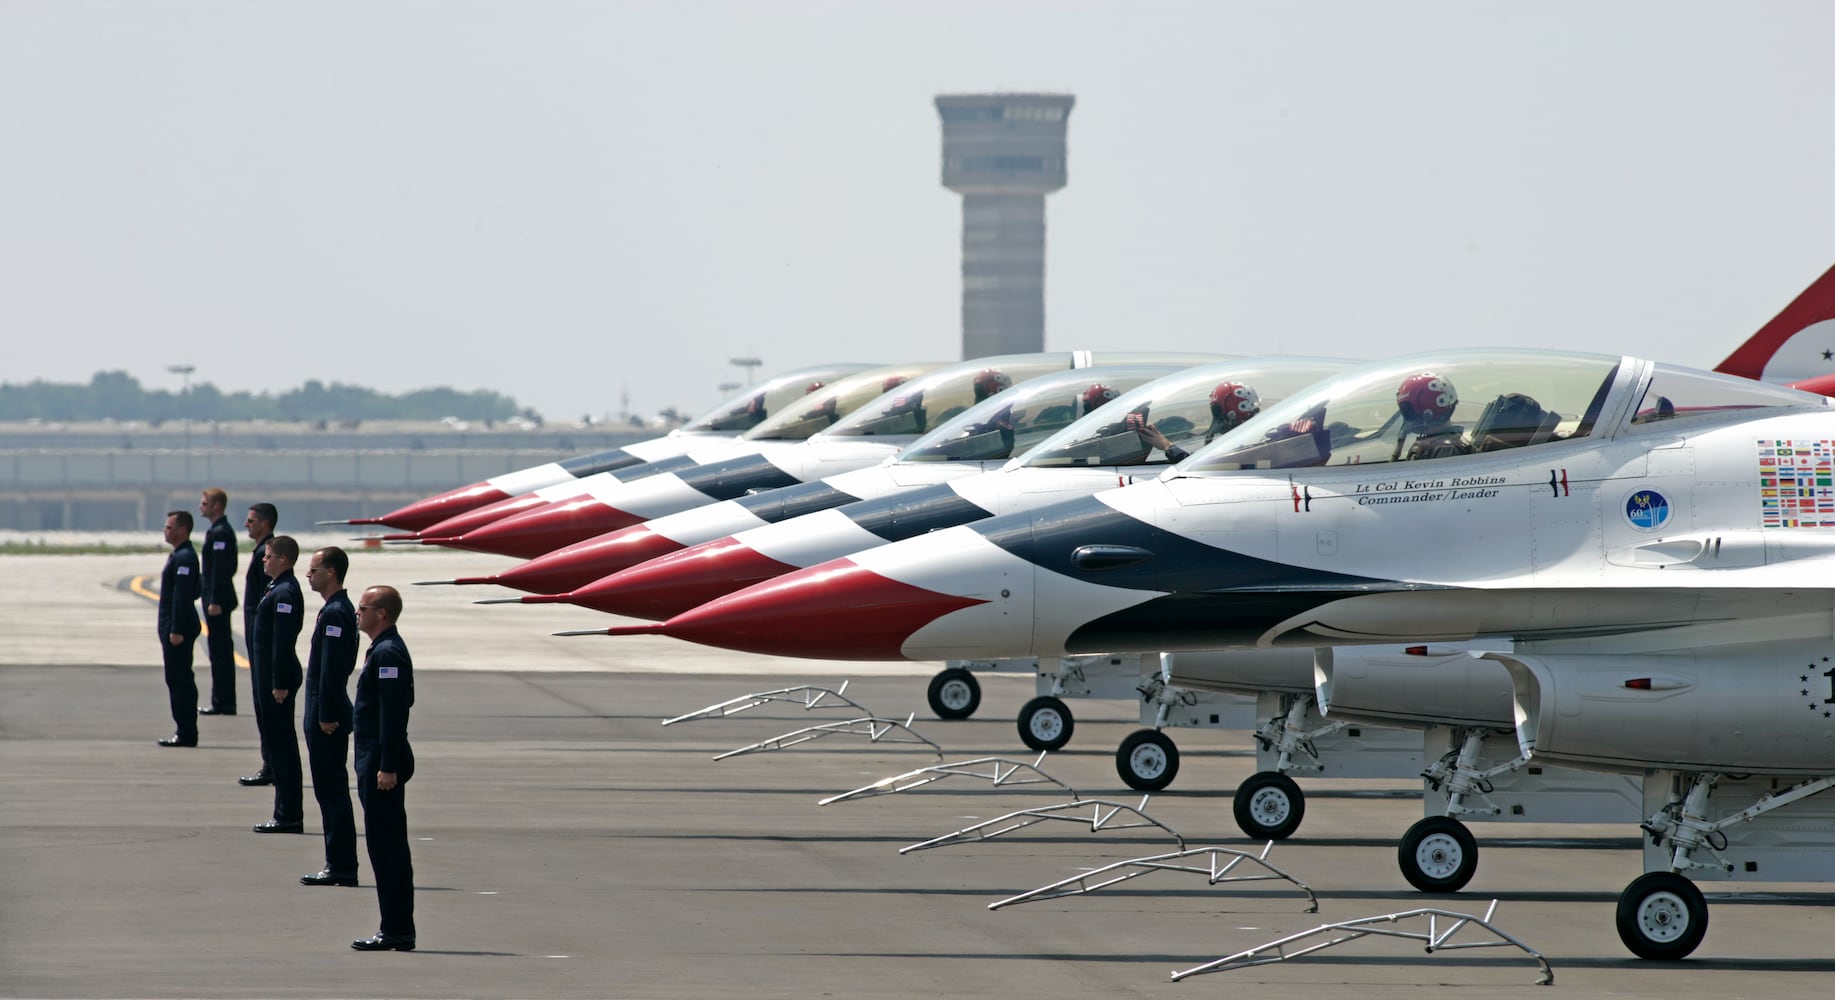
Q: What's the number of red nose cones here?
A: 6